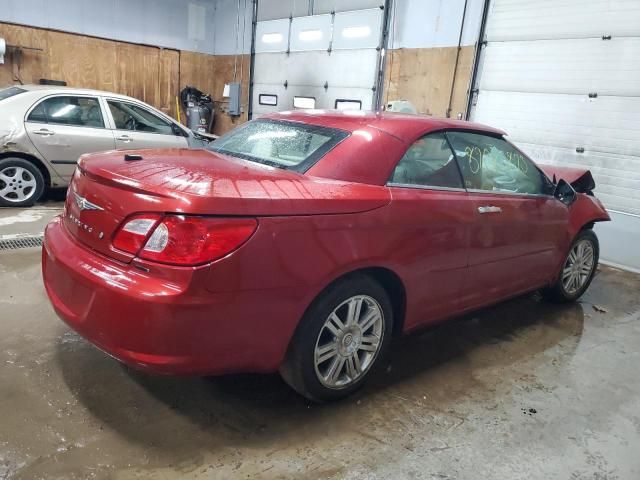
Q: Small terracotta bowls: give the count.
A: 0